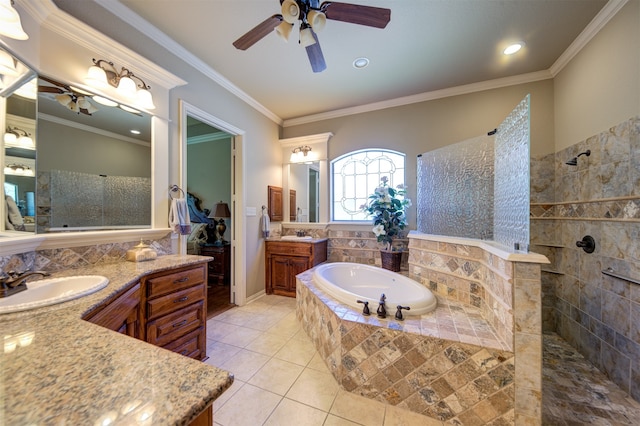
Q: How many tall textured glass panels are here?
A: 2